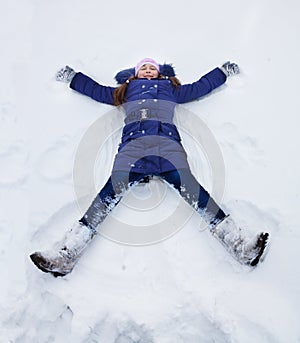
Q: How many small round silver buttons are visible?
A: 7